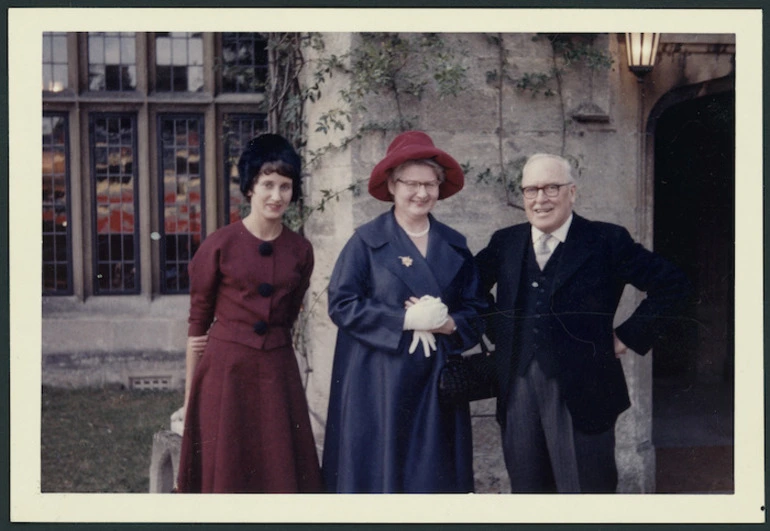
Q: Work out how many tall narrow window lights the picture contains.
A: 4